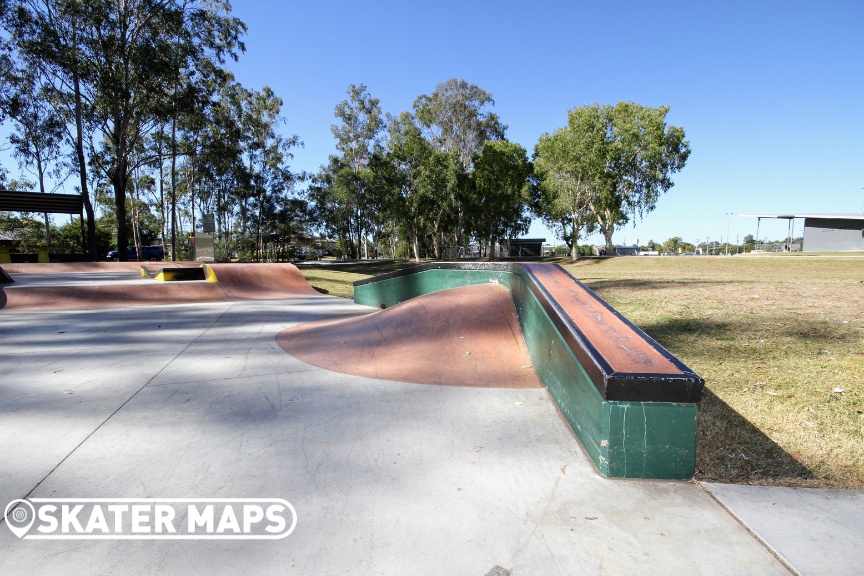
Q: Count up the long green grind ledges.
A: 1